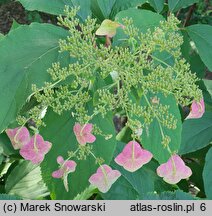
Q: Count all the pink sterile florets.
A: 8